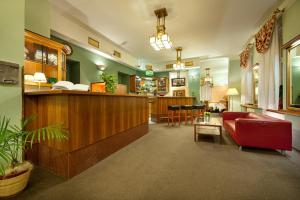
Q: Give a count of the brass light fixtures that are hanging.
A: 3